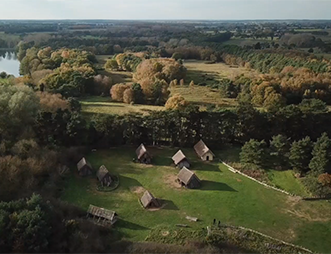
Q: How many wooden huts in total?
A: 8